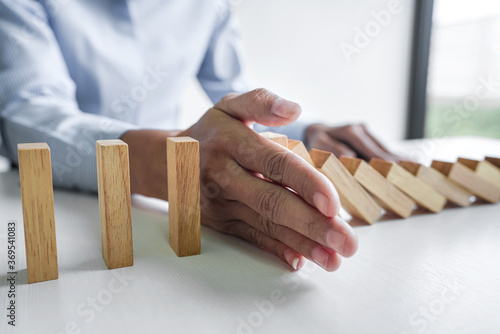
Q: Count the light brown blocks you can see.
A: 12